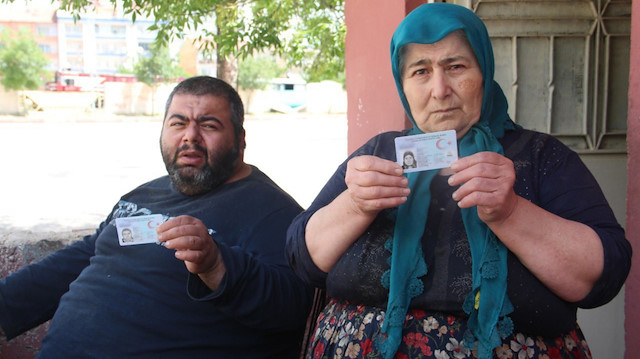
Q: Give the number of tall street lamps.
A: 0